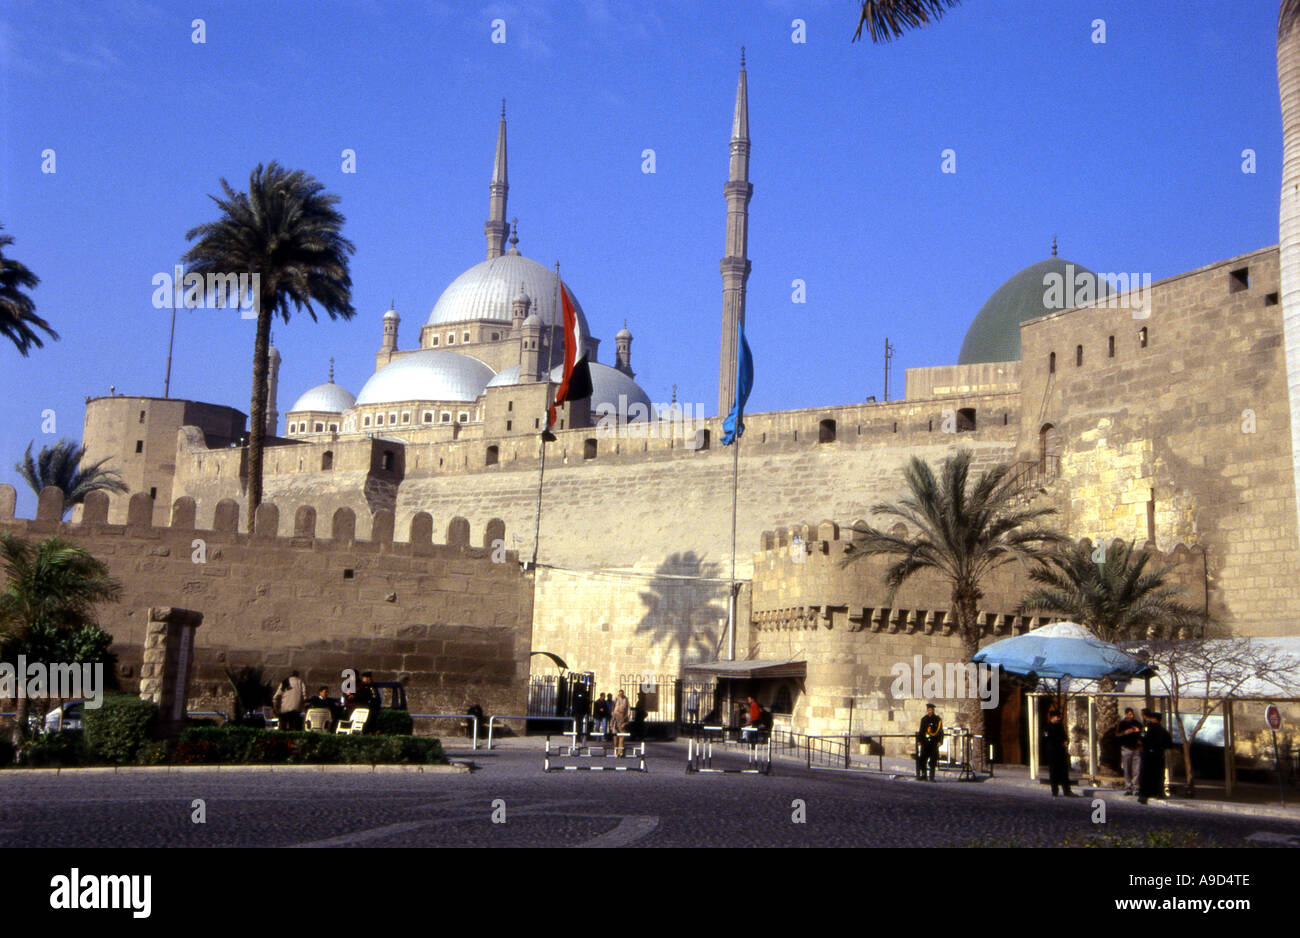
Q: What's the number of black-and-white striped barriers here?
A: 2